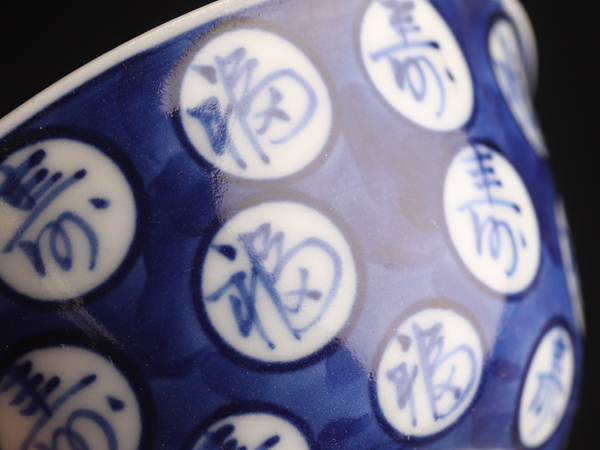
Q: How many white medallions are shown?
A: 11